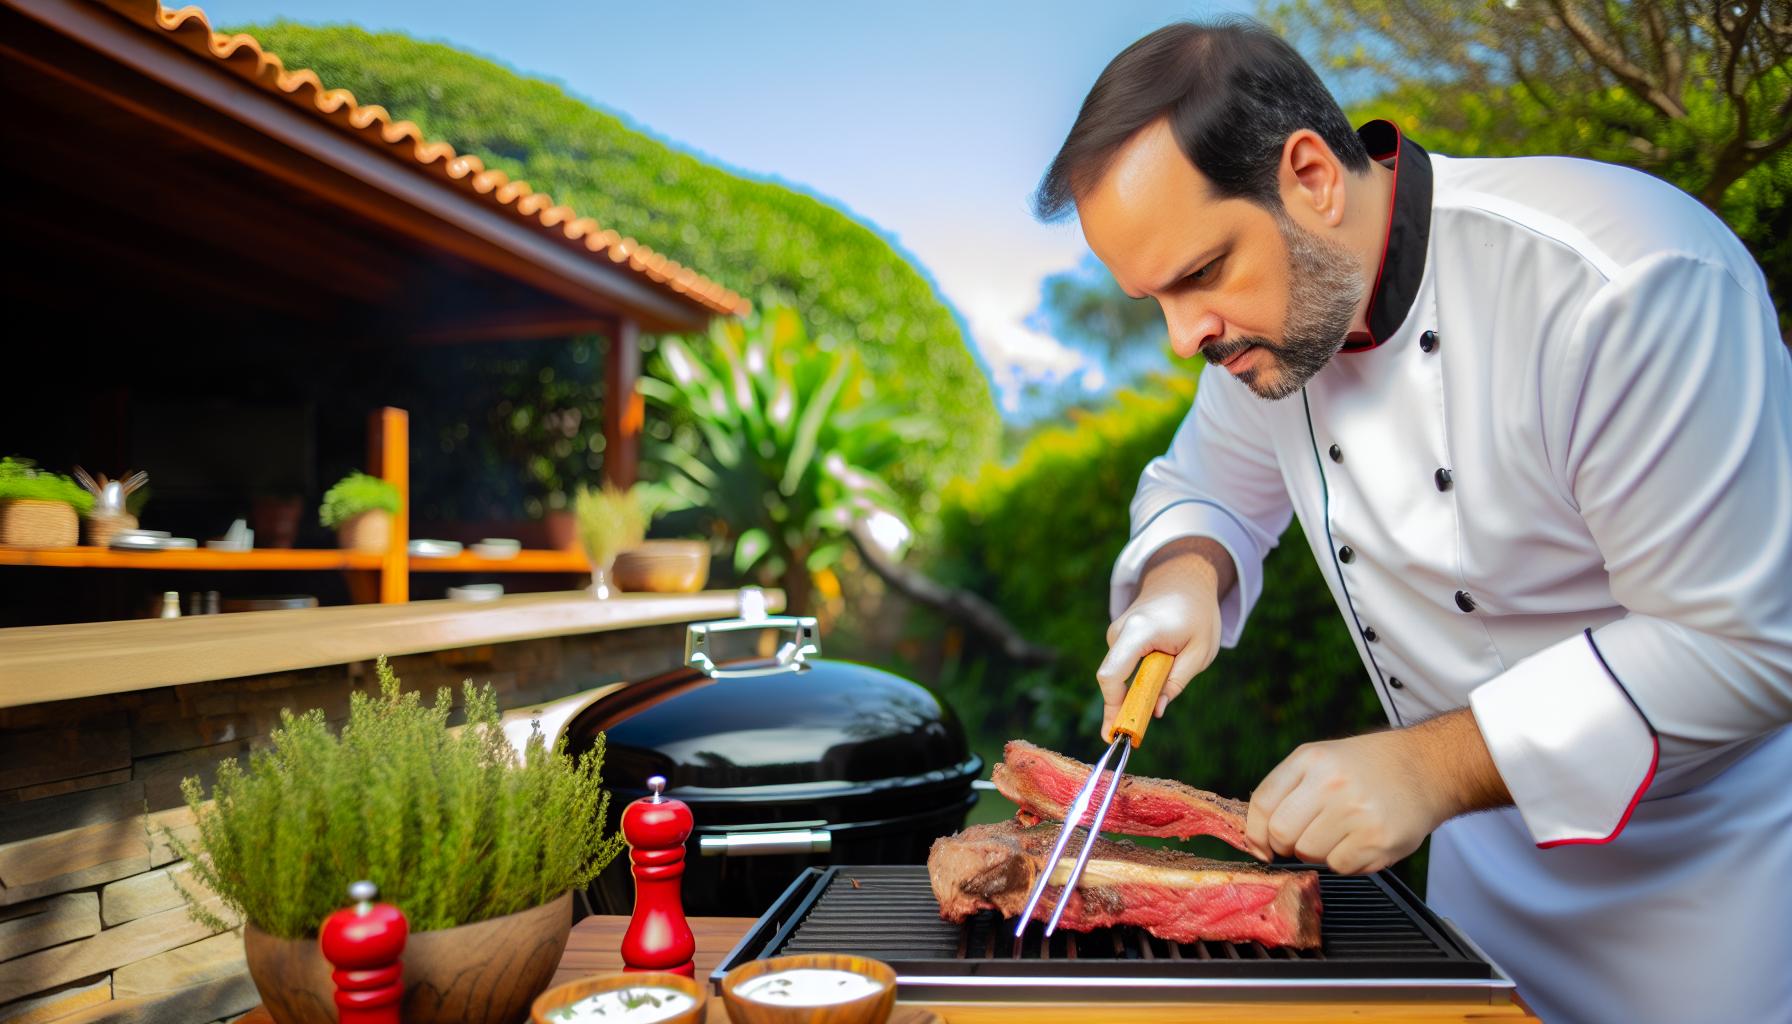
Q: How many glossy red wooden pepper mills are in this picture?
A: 2